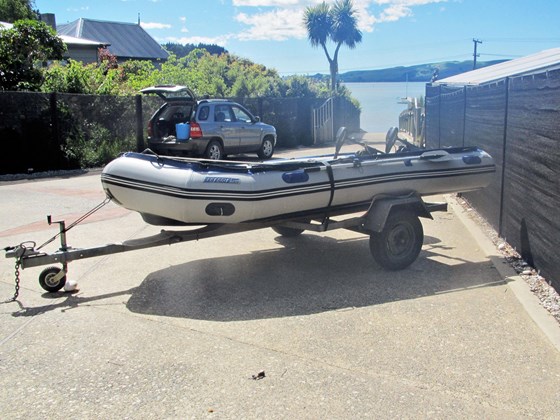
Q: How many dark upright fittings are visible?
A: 2